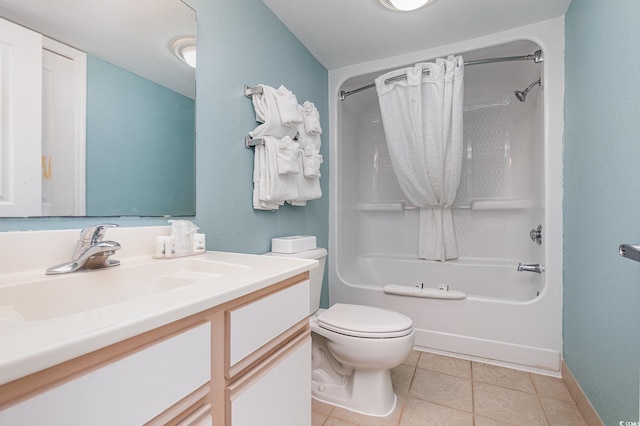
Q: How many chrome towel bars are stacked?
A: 2